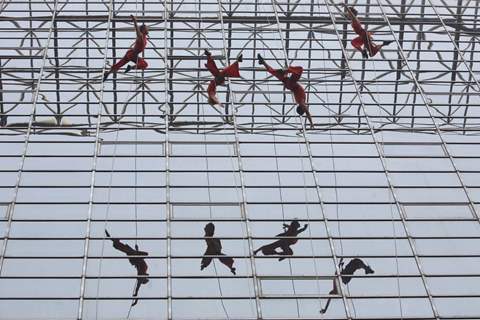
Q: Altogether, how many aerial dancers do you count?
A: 4